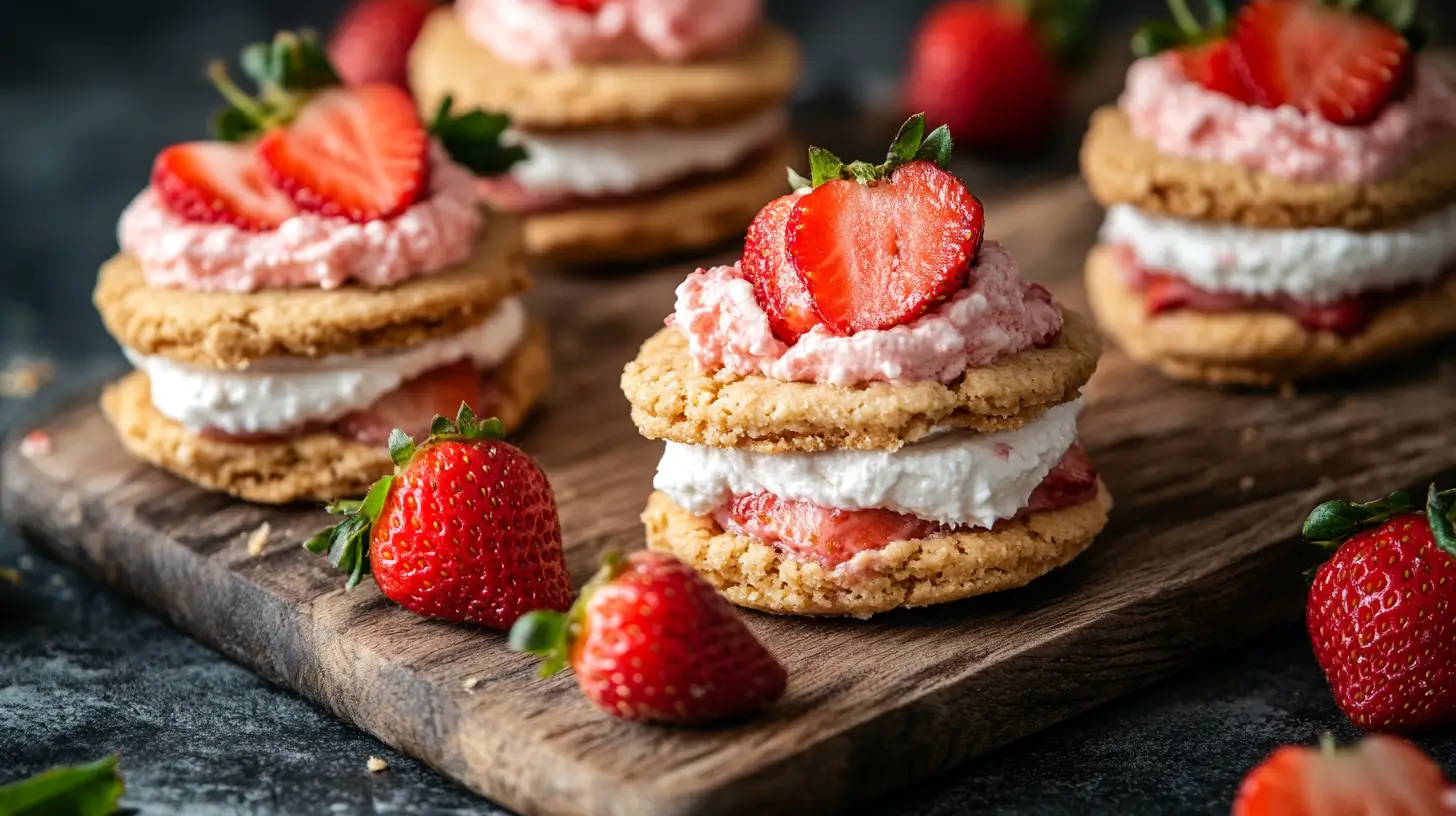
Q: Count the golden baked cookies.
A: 8